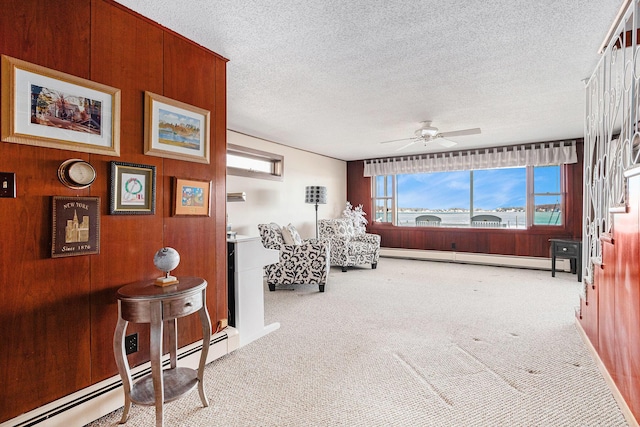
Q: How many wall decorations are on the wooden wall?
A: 6